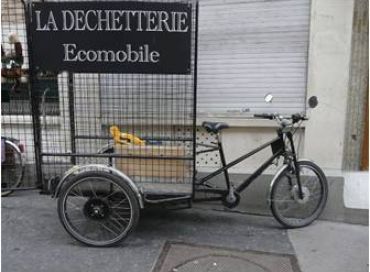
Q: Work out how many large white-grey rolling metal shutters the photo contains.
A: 1